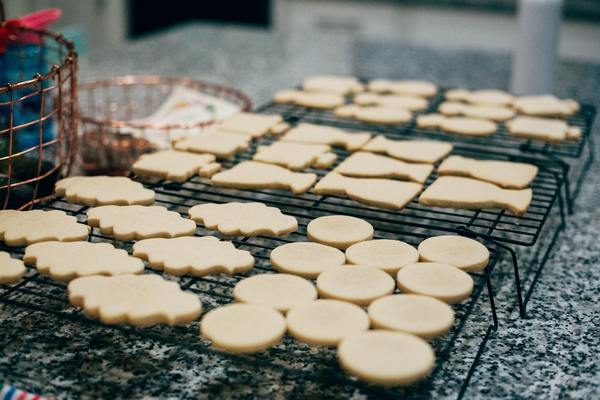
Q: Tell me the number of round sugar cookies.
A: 11